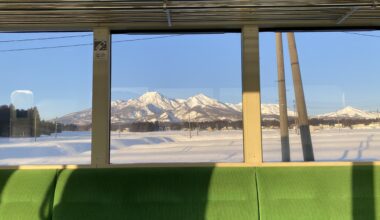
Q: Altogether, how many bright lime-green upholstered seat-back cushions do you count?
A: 3